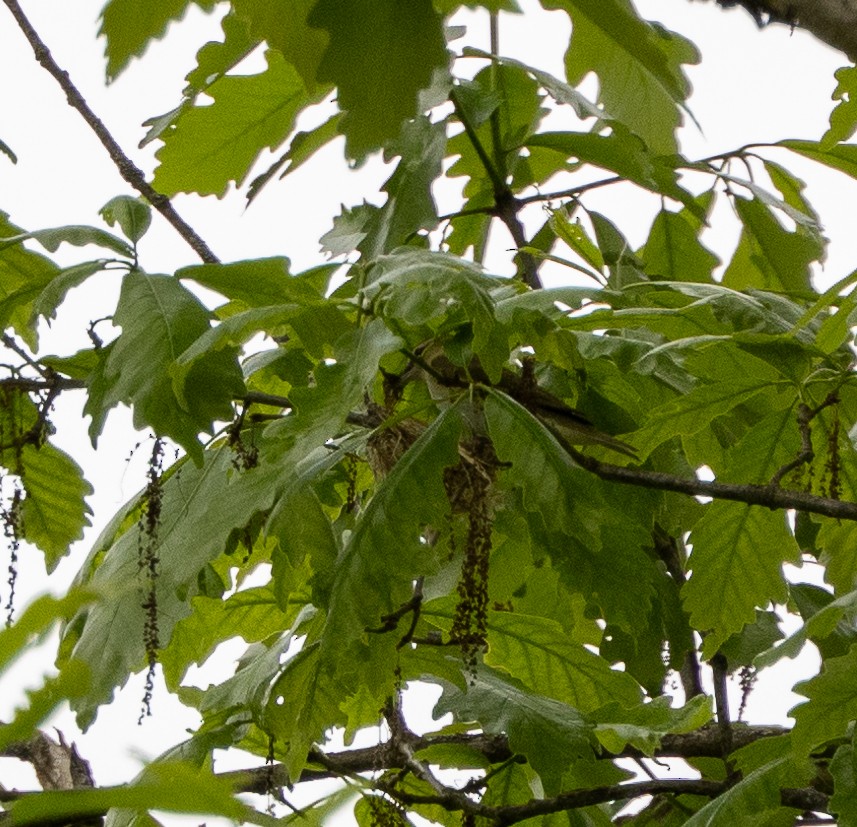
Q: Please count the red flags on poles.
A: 0